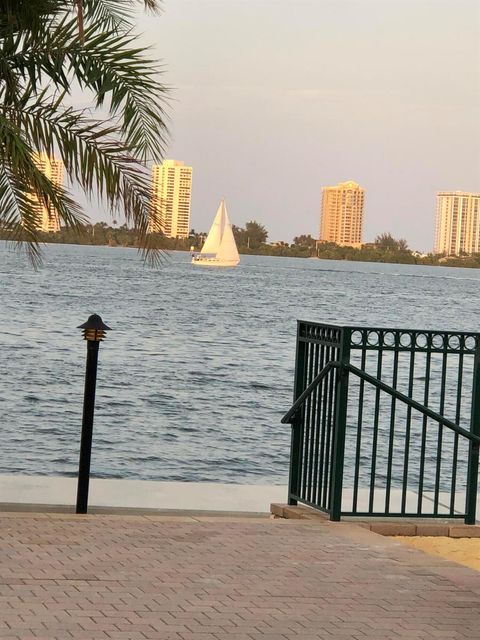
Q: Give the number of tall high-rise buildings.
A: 4